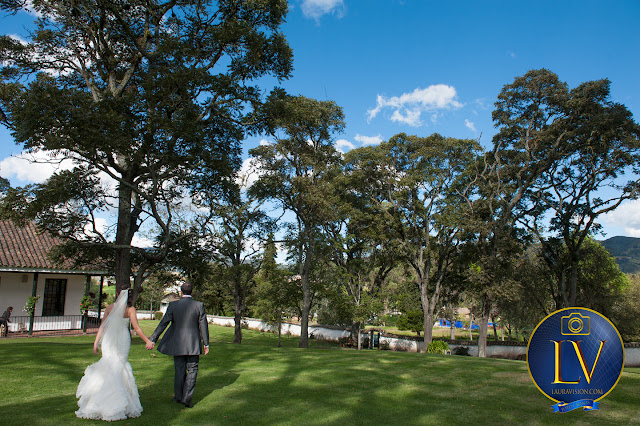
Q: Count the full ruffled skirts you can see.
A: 1